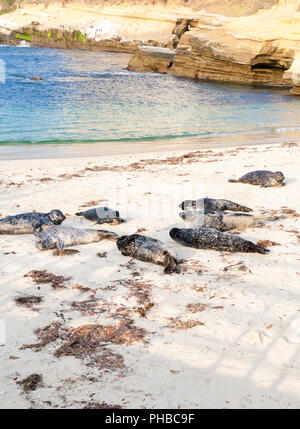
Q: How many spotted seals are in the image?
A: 8